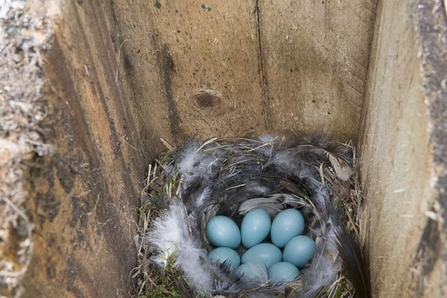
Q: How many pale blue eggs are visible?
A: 8